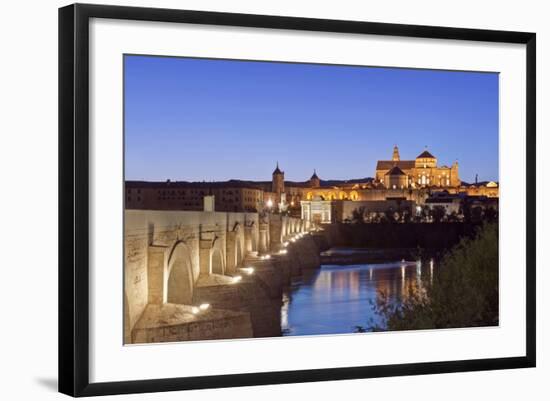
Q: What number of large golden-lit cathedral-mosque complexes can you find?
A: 1